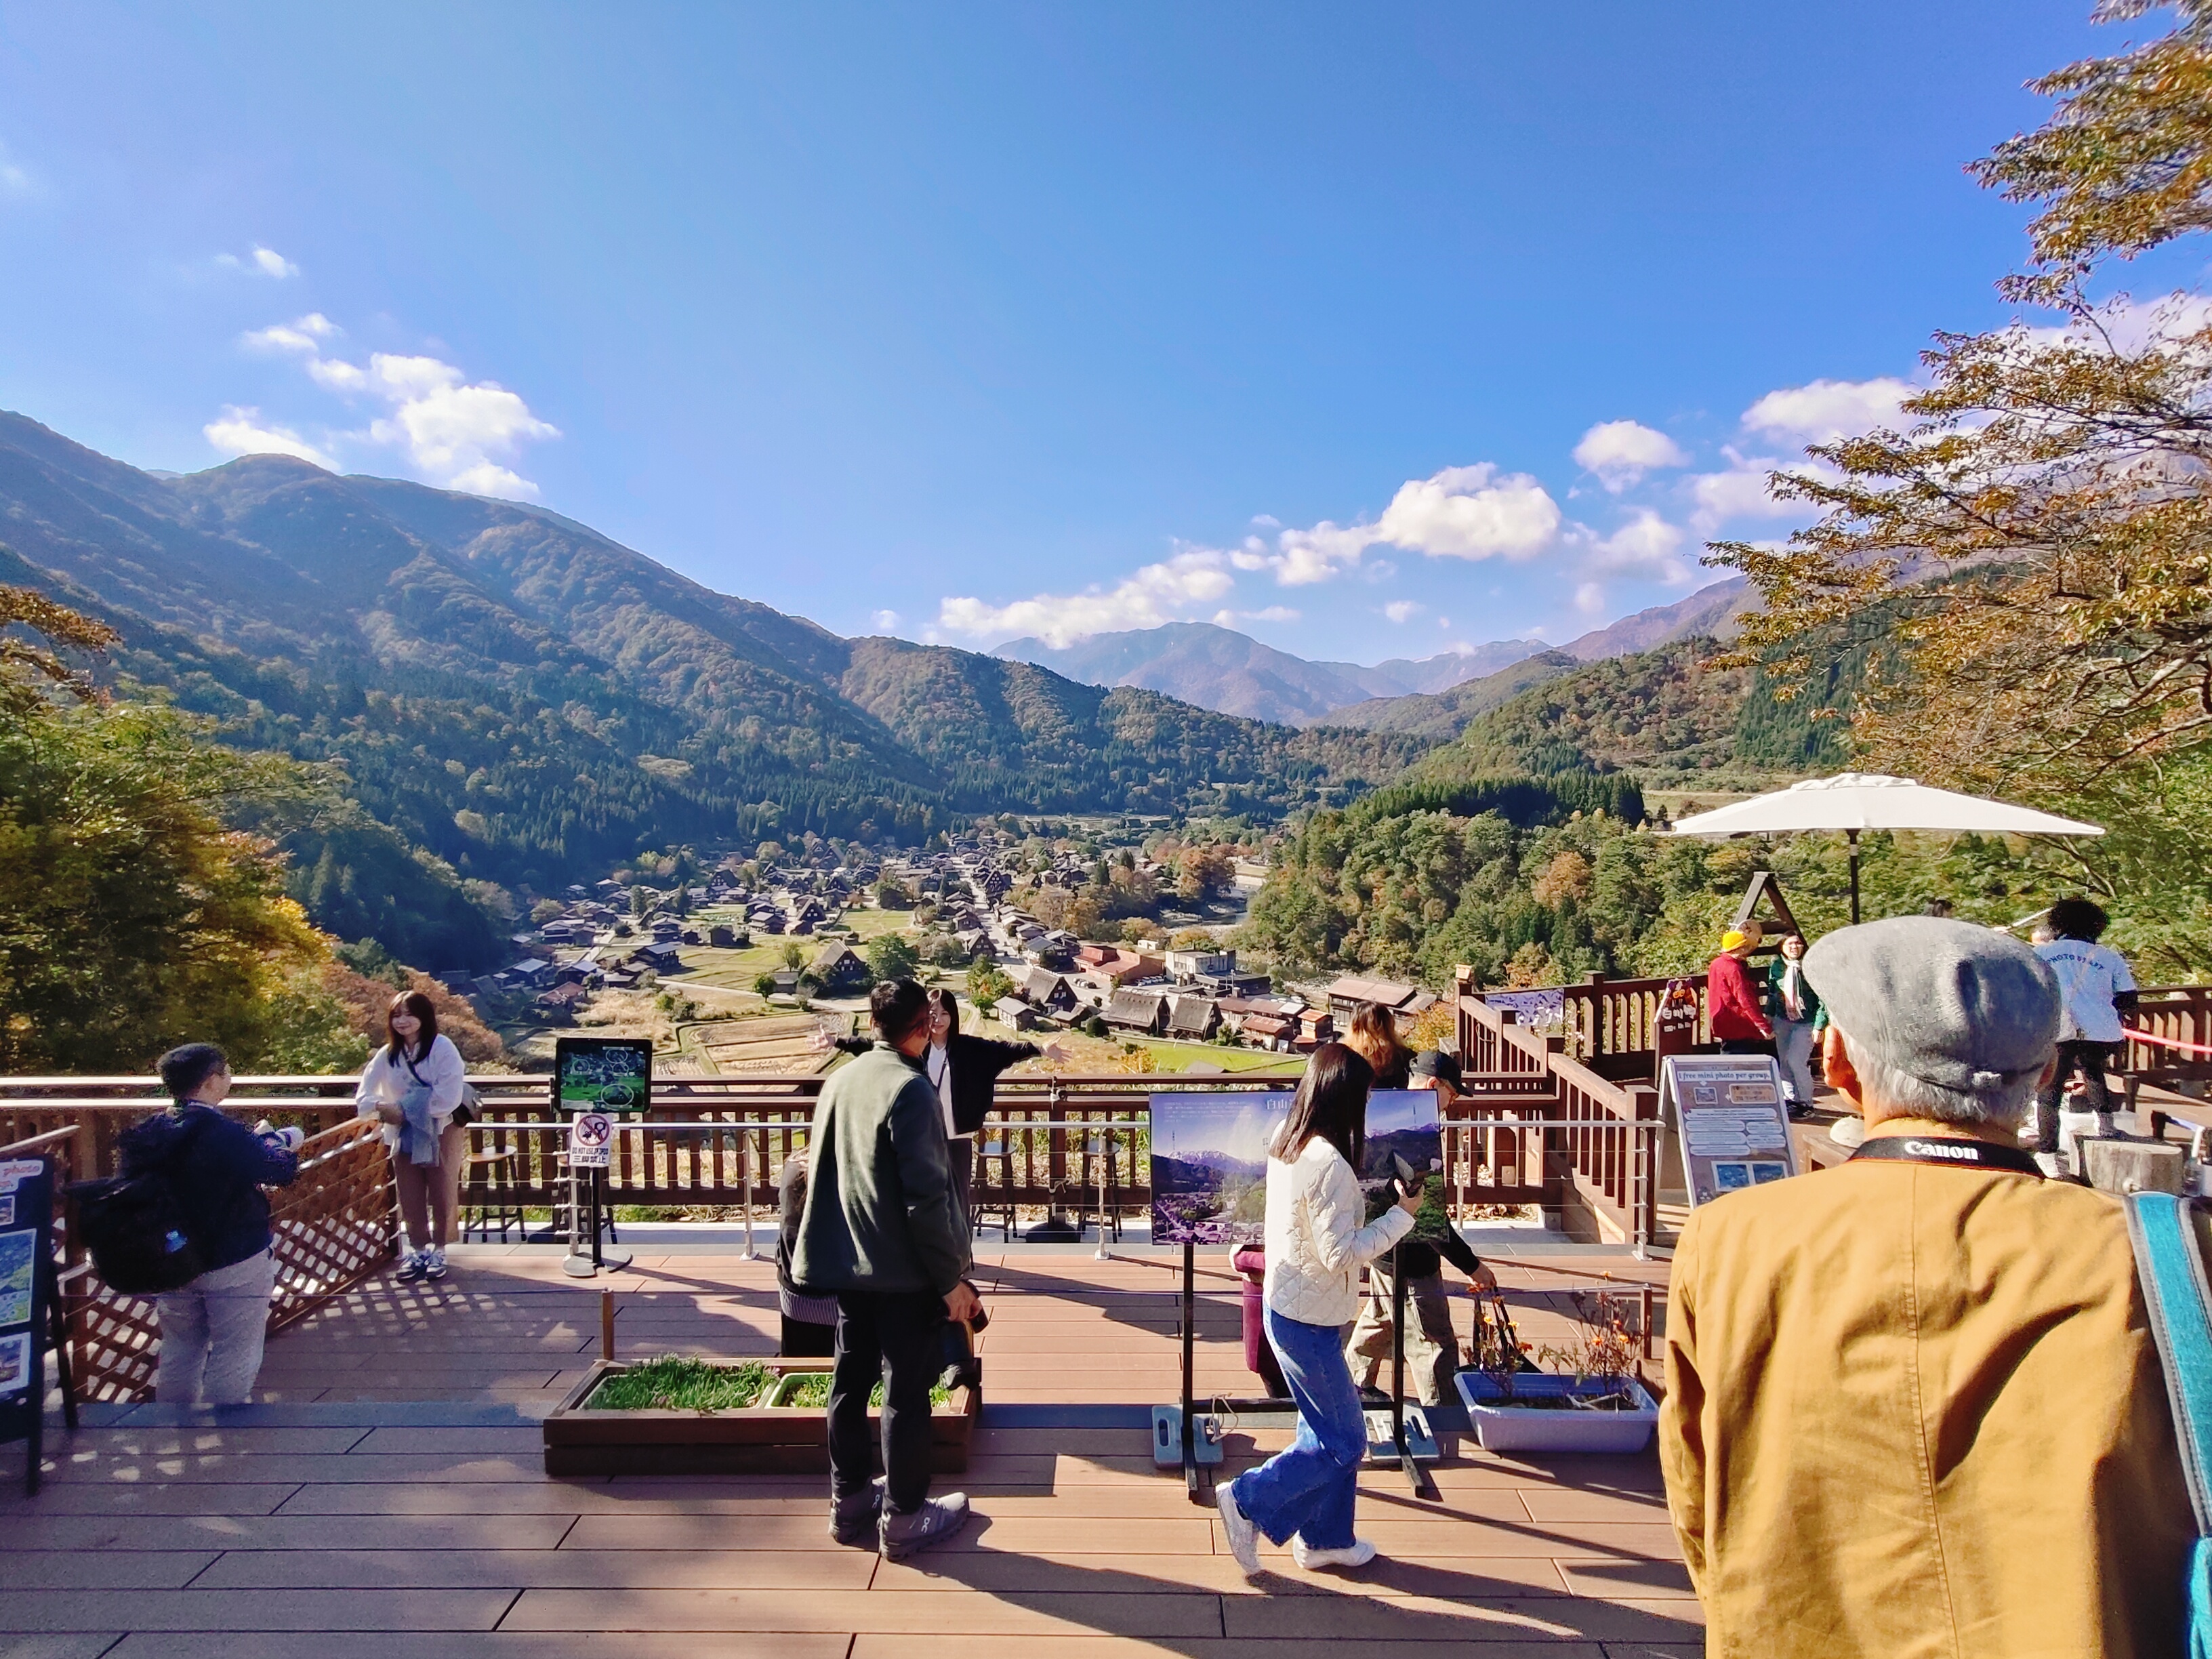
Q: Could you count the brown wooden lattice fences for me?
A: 1